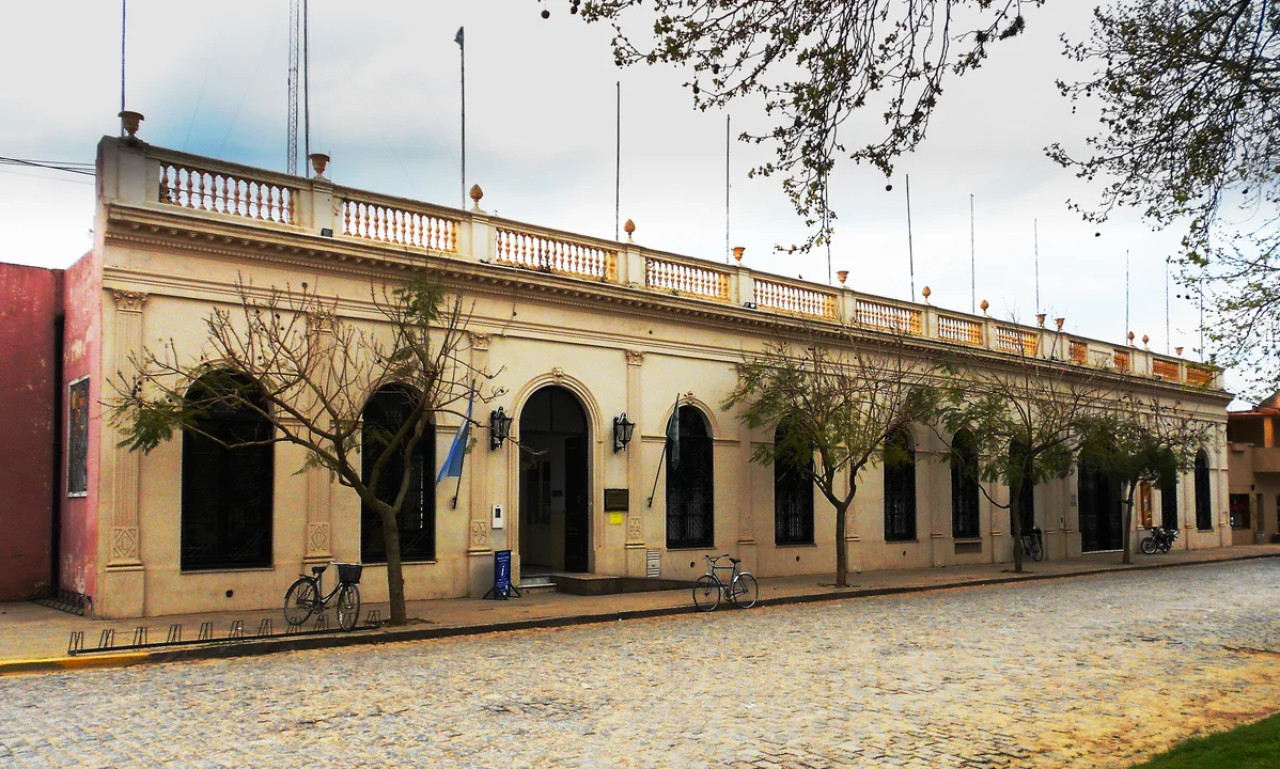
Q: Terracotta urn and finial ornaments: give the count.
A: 13